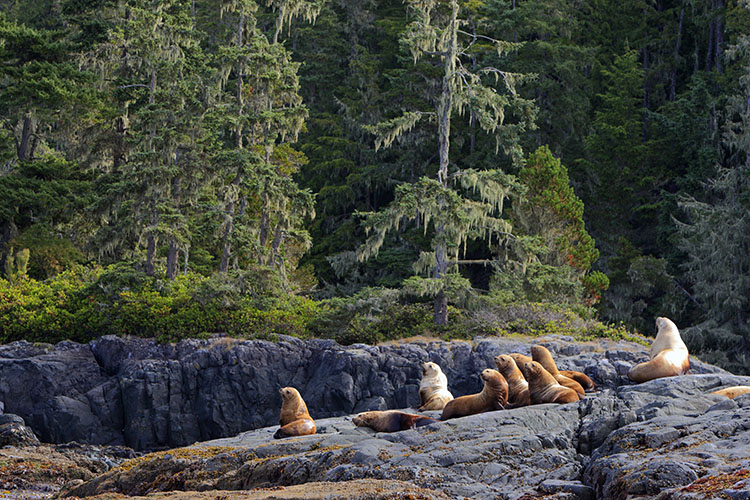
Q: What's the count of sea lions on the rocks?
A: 10